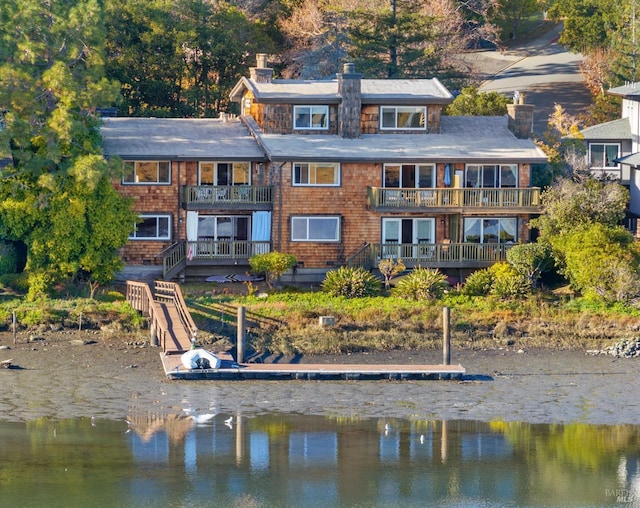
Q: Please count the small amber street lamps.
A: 0